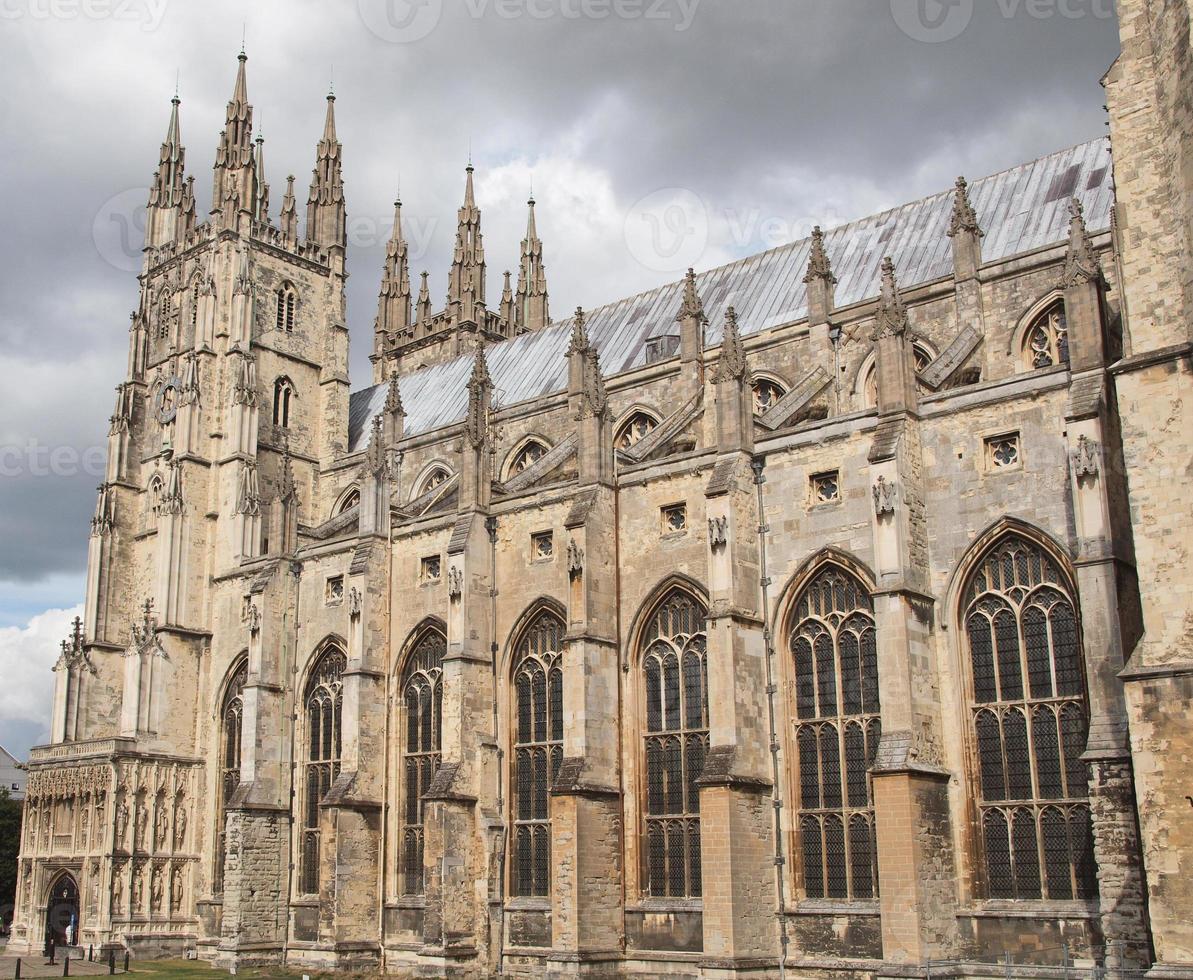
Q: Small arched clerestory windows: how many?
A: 7